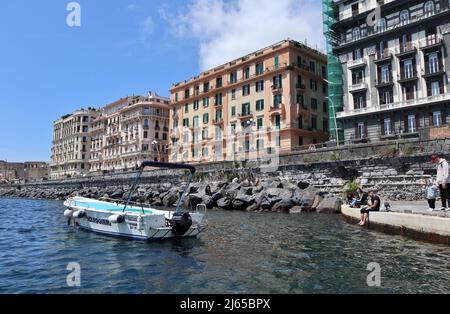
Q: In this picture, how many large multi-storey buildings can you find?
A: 4